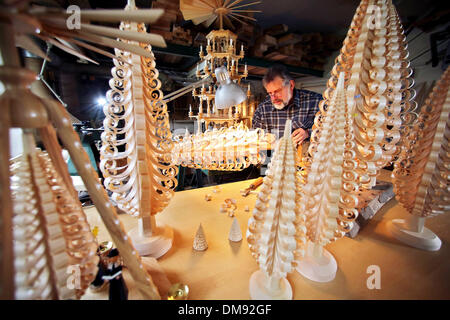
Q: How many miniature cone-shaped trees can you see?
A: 2